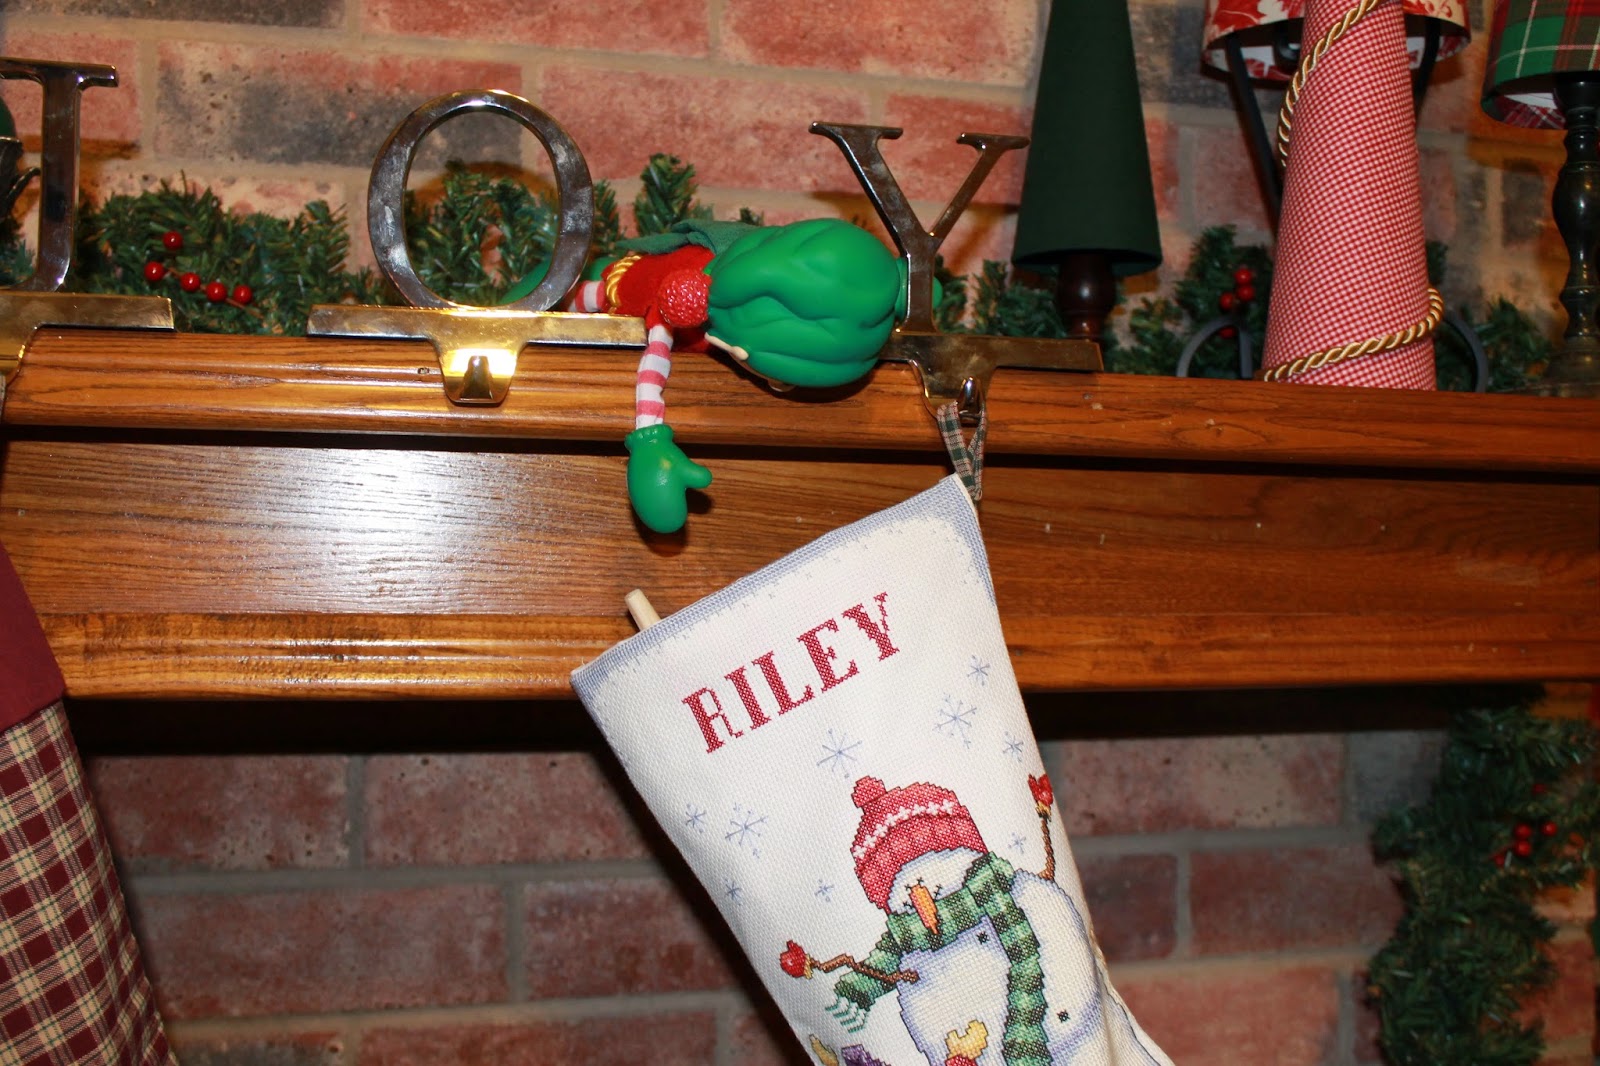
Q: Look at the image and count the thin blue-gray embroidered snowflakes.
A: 9